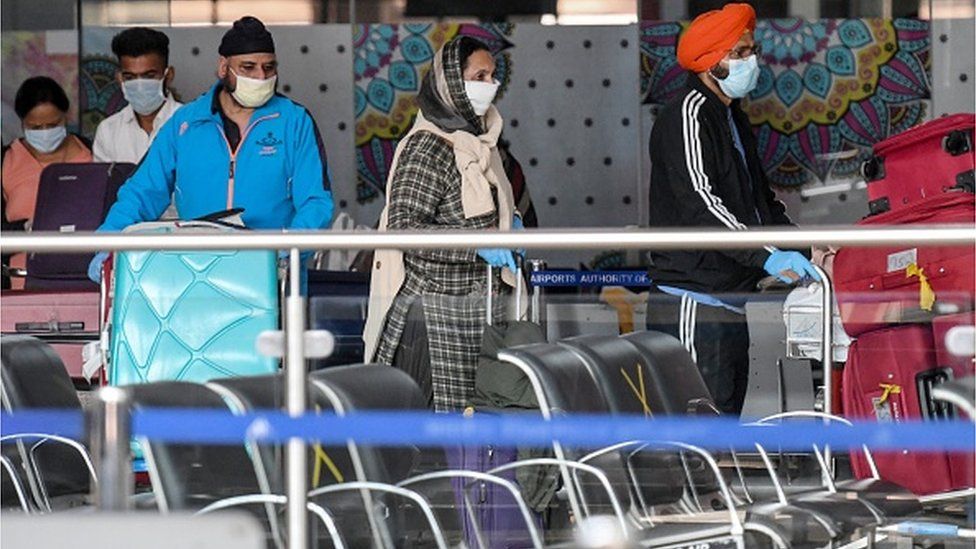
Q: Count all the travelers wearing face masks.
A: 5